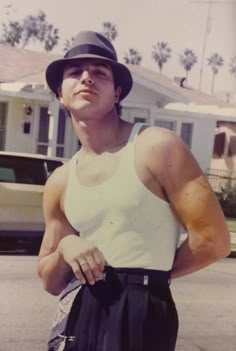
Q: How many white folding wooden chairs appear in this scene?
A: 0